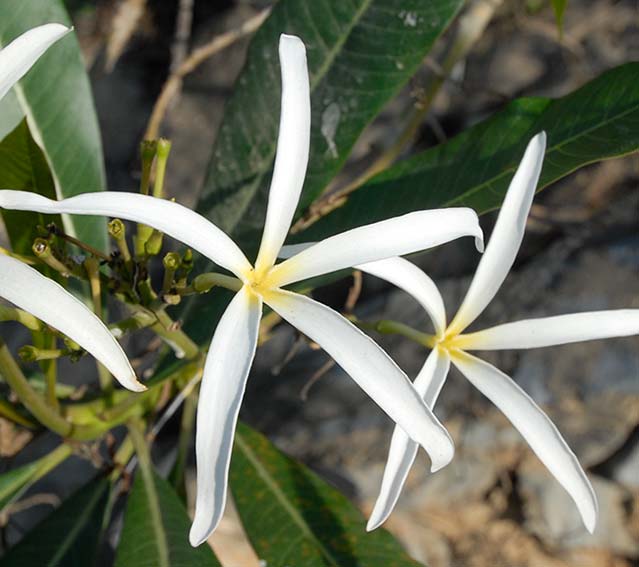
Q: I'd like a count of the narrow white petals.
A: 12